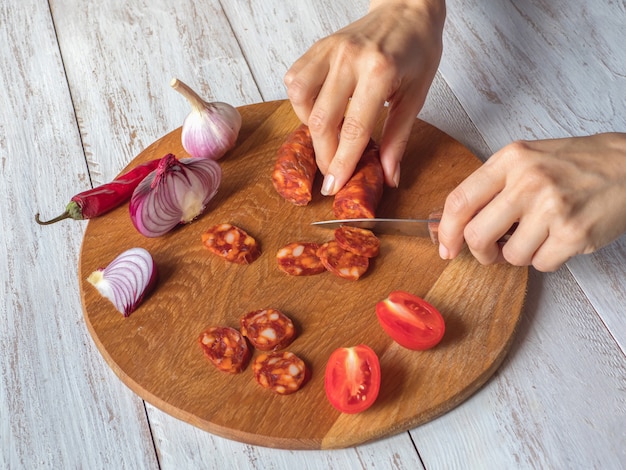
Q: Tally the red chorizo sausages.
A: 2